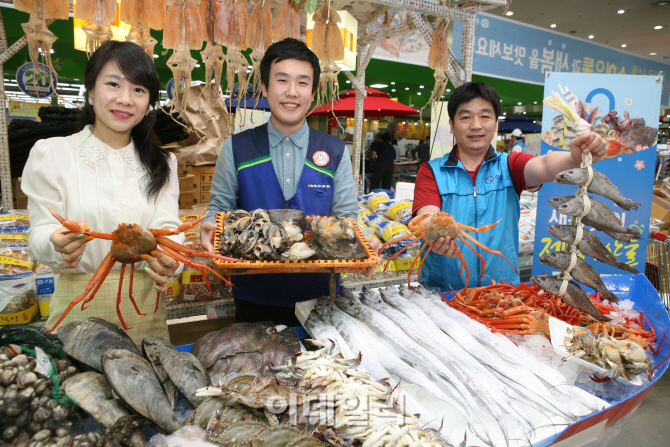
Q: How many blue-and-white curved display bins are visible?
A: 1